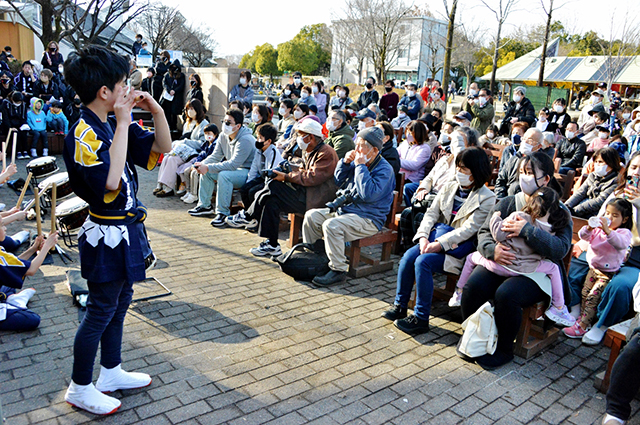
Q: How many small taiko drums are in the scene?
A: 3